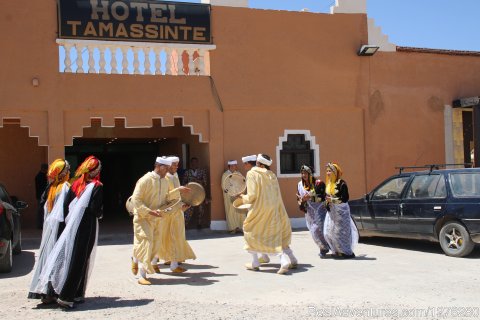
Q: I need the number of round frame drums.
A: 5